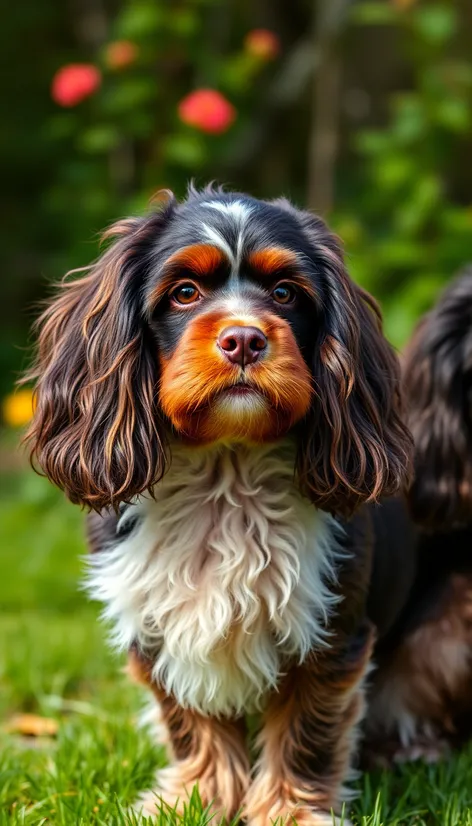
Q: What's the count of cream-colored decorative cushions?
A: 0